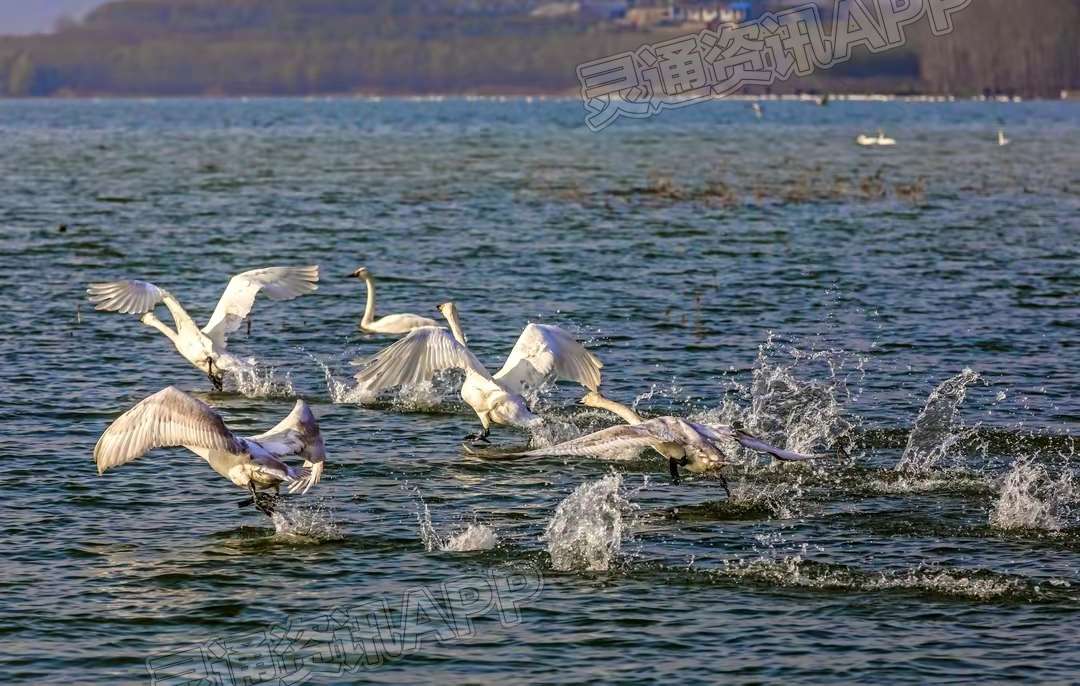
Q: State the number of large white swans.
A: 5